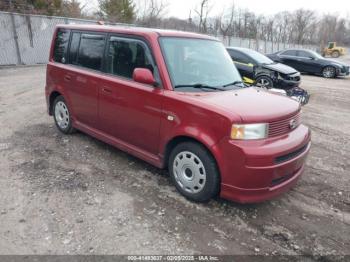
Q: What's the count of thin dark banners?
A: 1